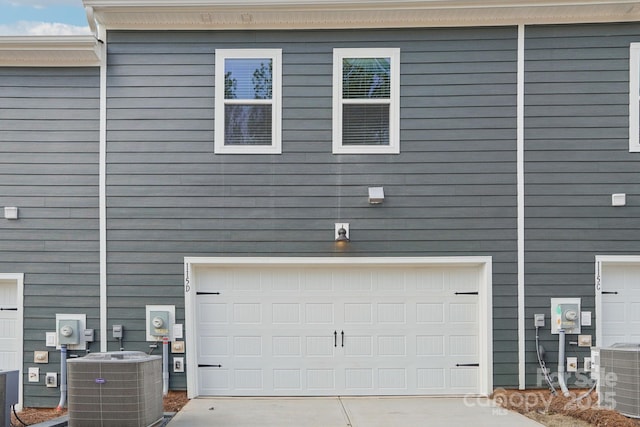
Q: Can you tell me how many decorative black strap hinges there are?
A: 6